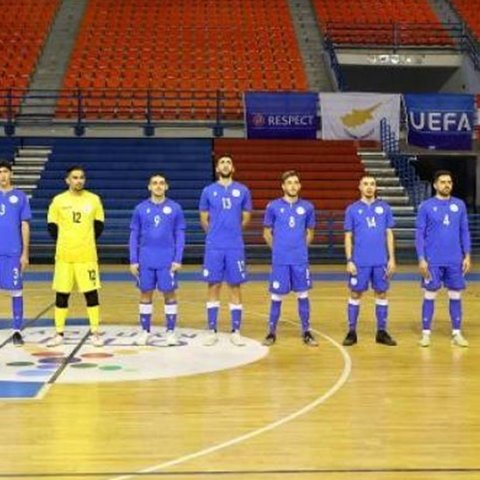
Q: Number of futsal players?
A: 7